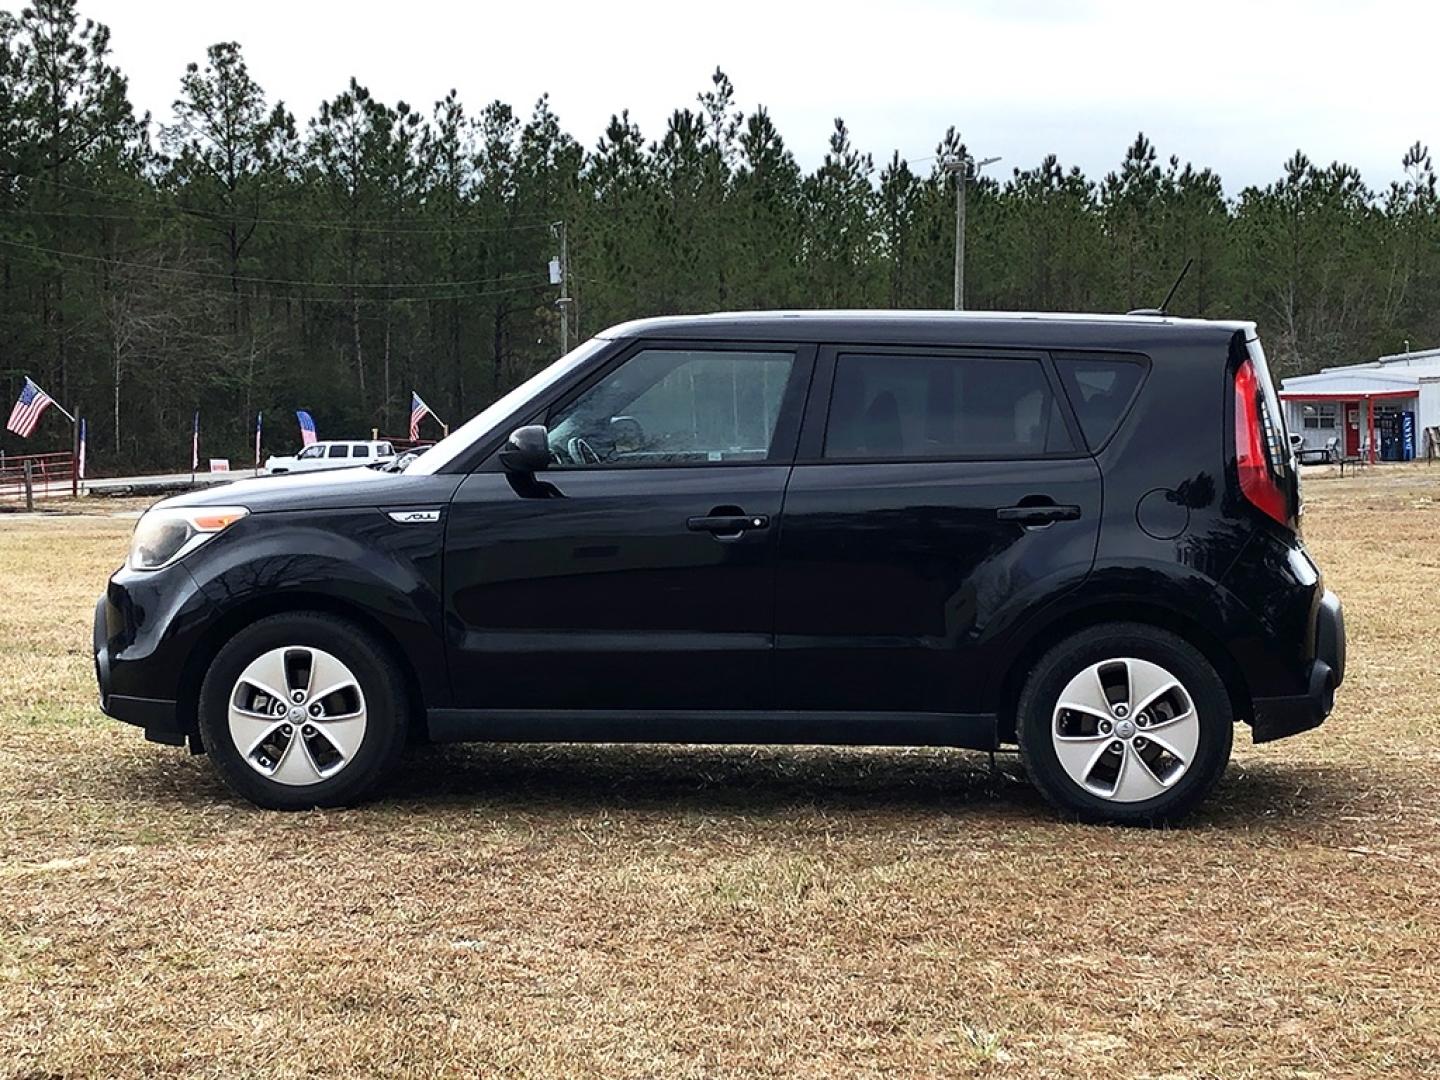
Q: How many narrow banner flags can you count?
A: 4